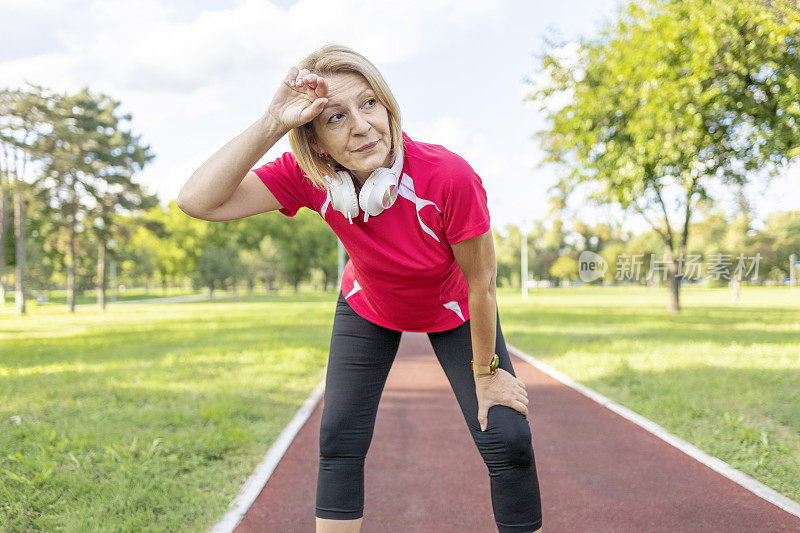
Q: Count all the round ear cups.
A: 2